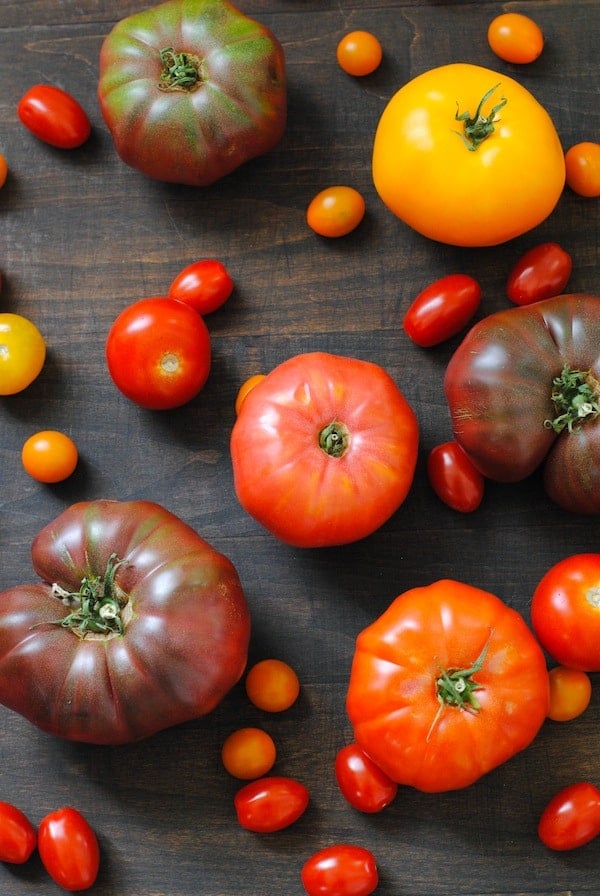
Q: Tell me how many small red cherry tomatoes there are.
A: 11